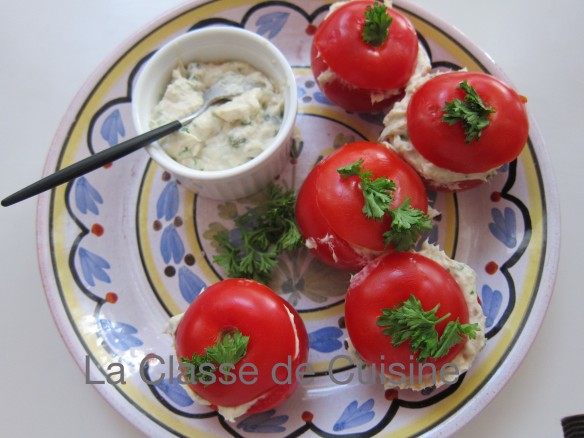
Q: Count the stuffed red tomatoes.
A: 5